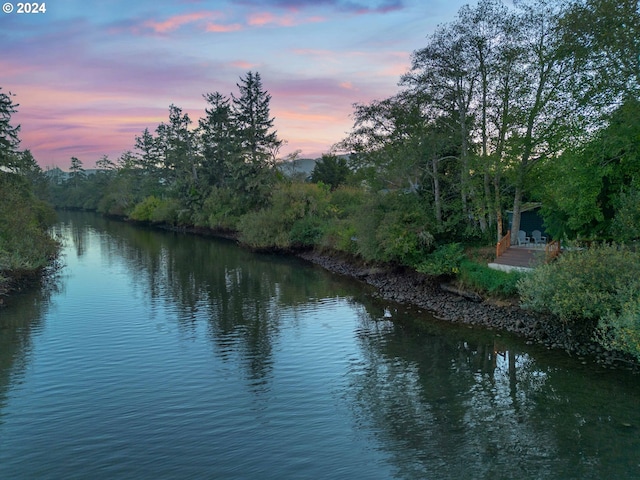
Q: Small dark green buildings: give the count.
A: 1